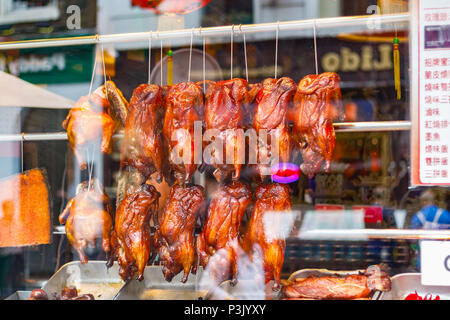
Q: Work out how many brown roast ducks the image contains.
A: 9